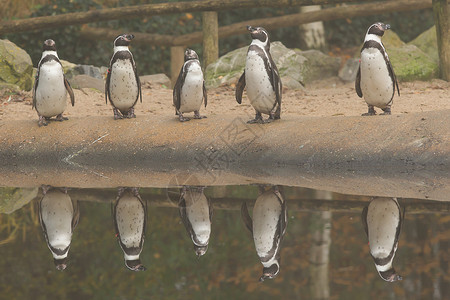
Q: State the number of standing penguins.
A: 5